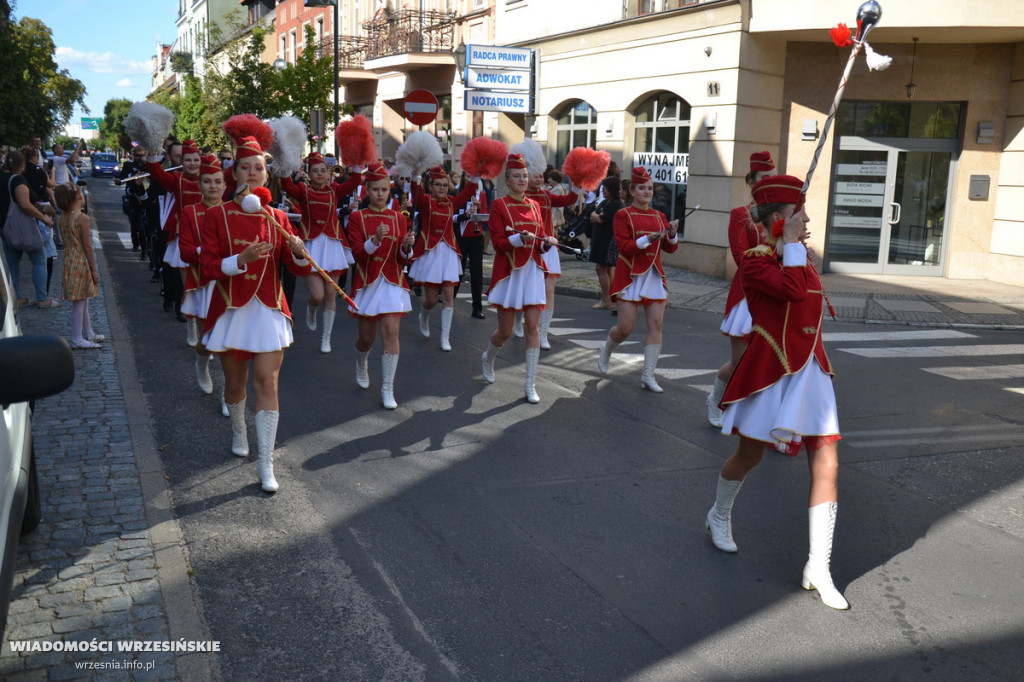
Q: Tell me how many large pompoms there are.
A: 8